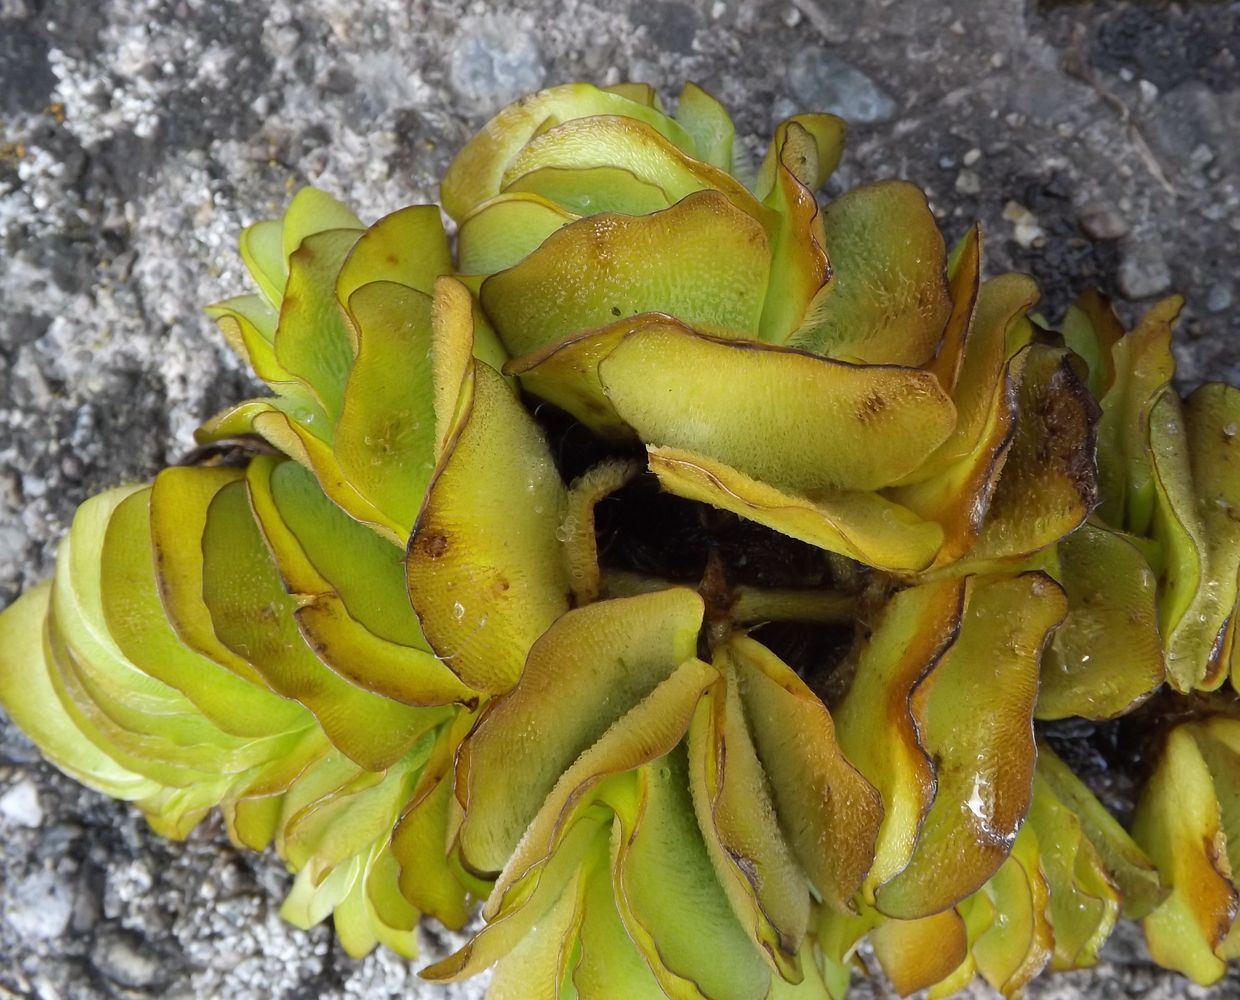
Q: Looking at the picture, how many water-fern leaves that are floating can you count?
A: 0